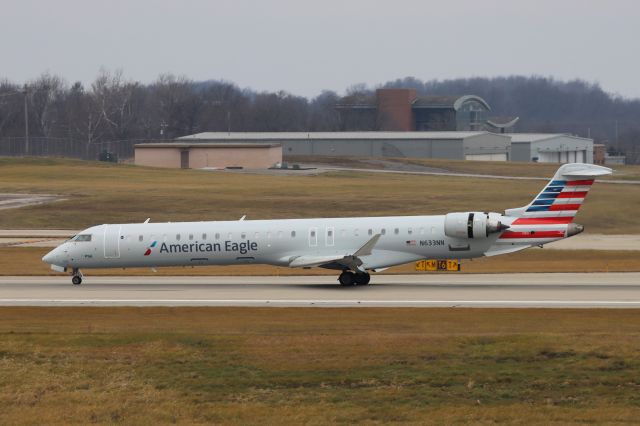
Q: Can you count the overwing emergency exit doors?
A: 2